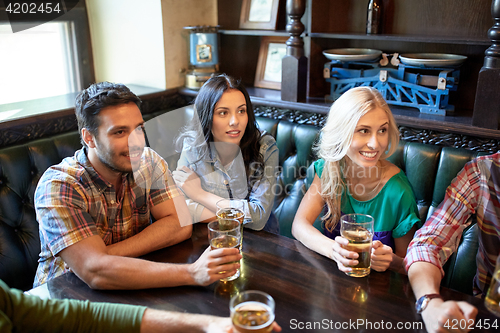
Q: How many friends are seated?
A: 5